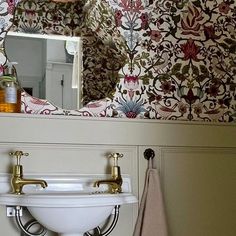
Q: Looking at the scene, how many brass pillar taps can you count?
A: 2